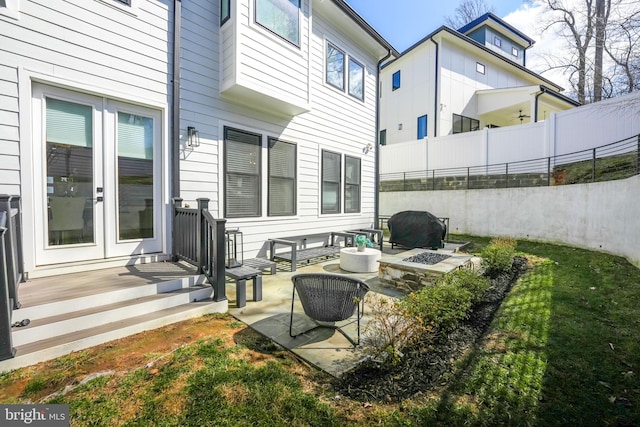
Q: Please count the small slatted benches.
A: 2